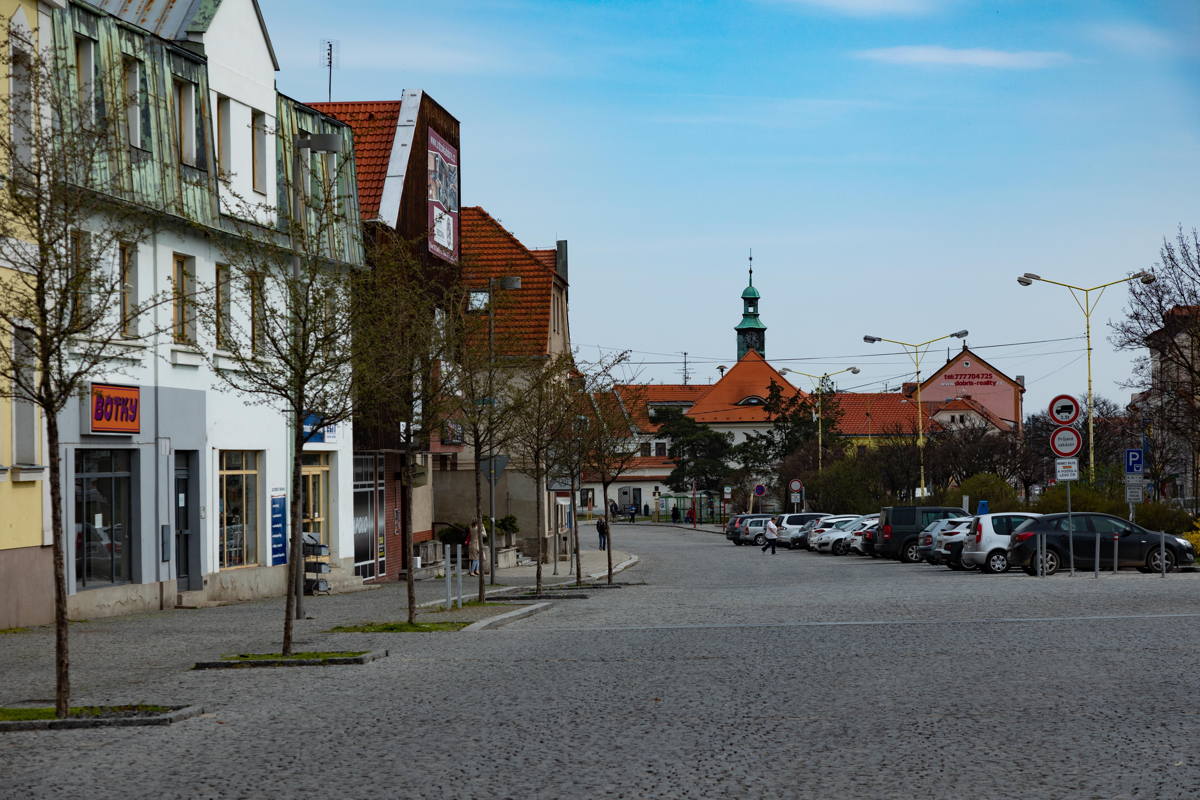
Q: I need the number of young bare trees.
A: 7